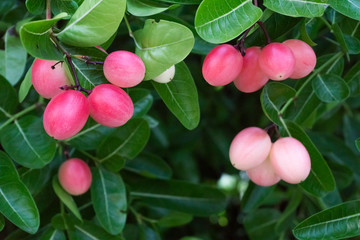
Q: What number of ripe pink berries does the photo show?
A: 12